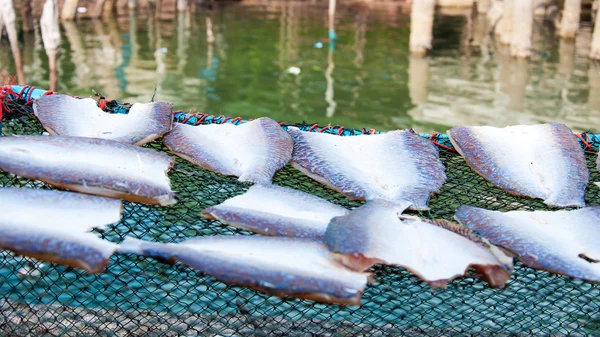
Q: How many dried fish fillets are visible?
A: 10